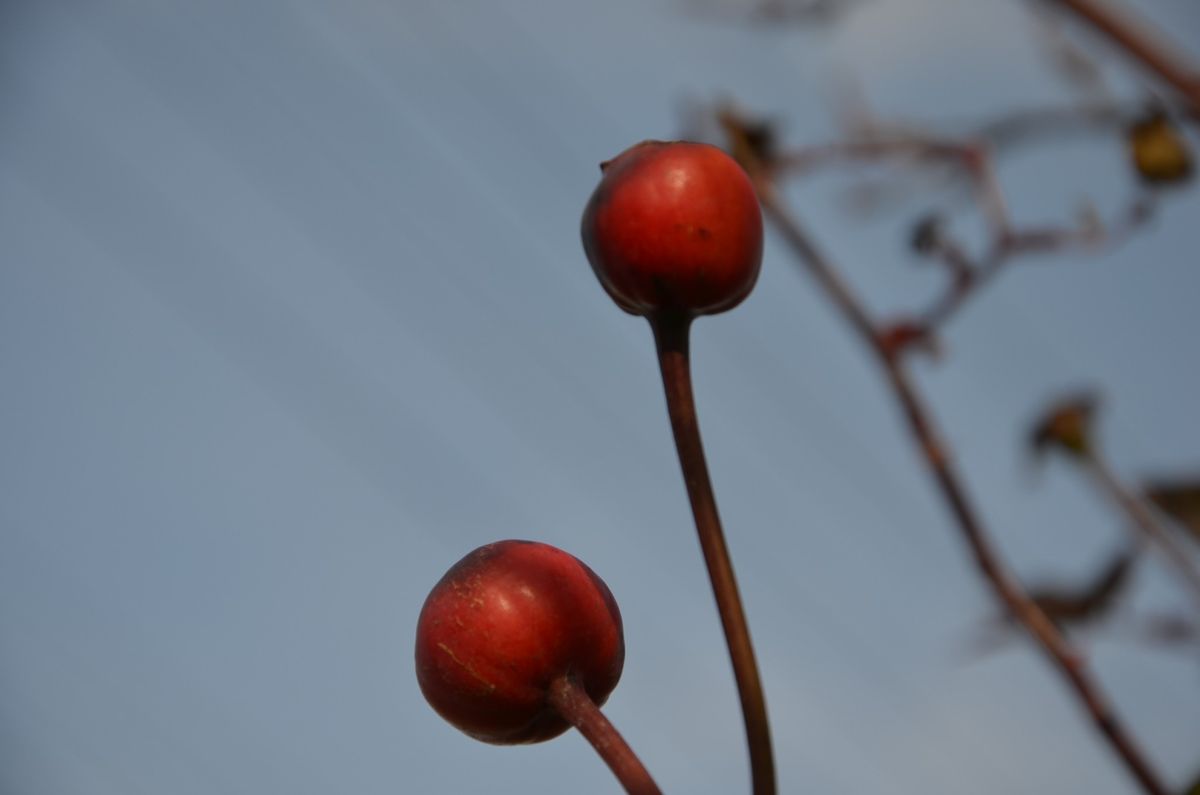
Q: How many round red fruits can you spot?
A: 2